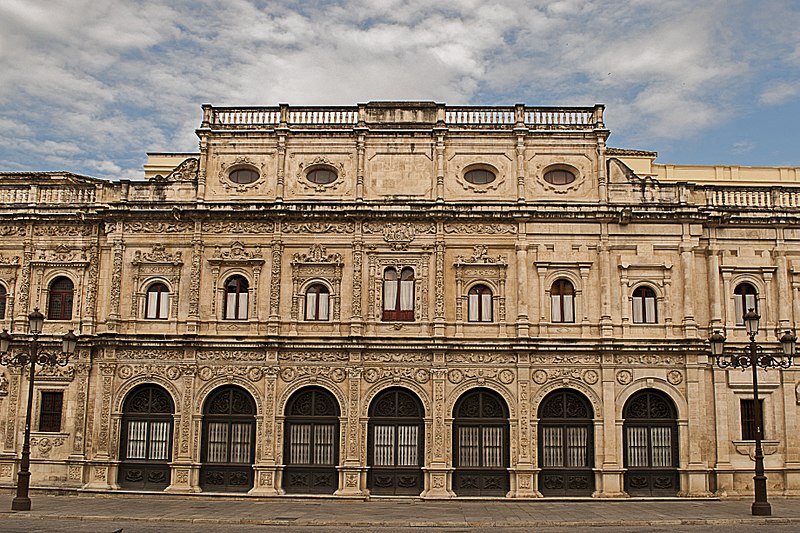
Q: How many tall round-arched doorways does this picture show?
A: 7